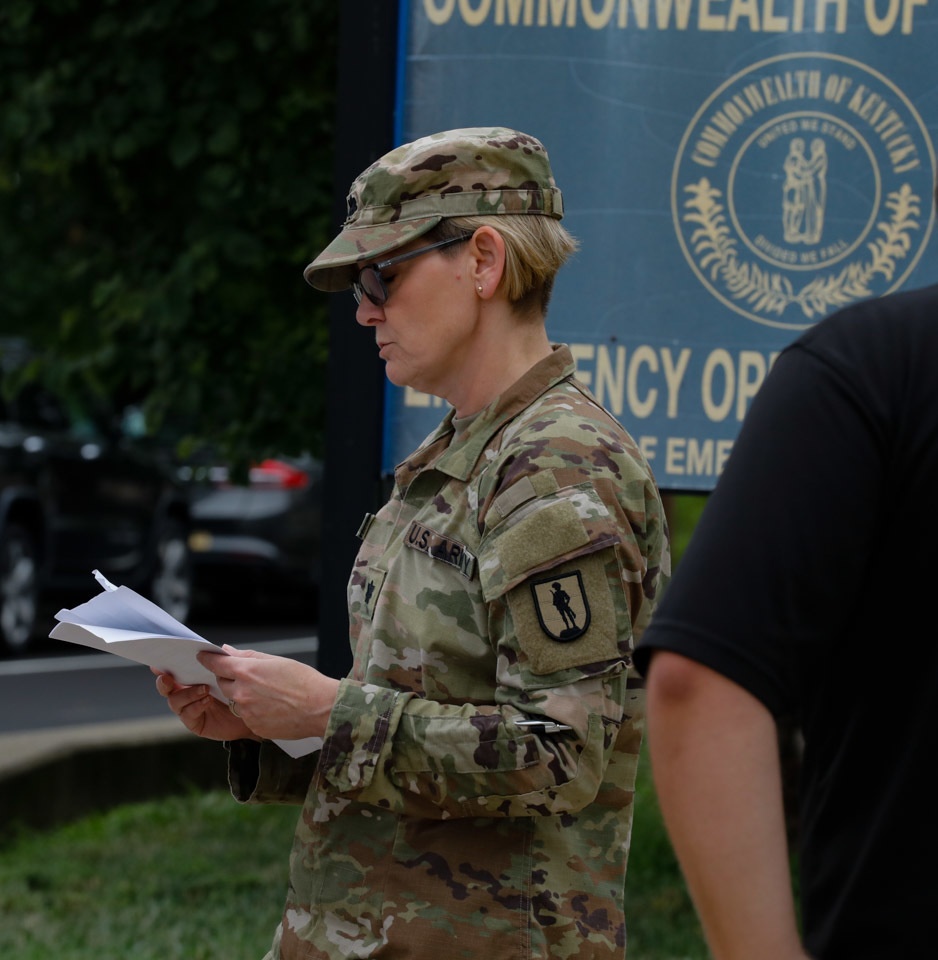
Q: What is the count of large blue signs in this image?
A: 1